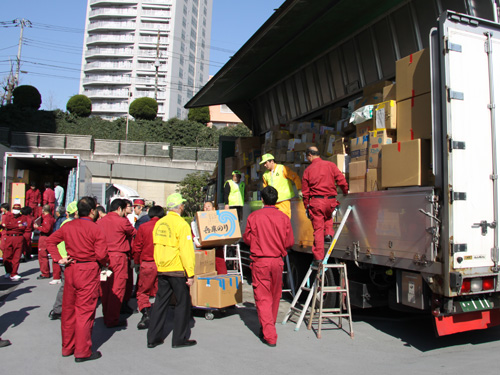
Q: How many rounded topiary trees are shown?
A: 4